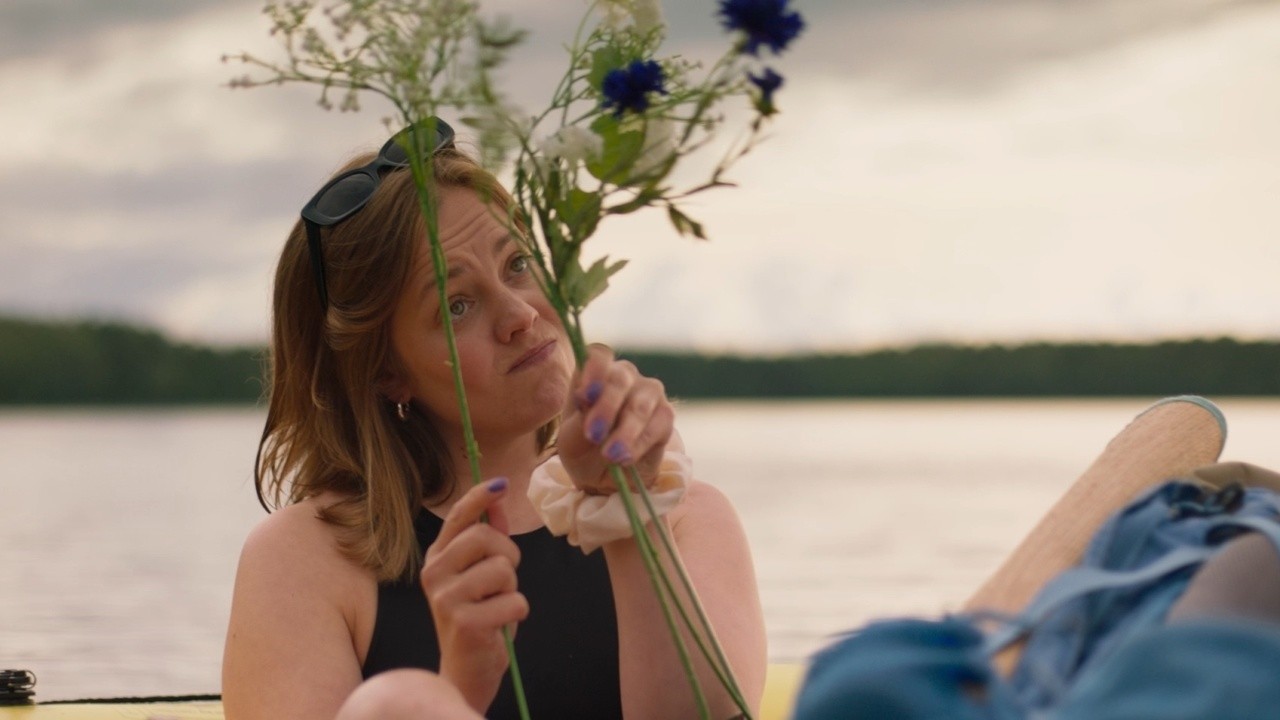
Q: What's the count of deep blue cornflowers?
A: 3